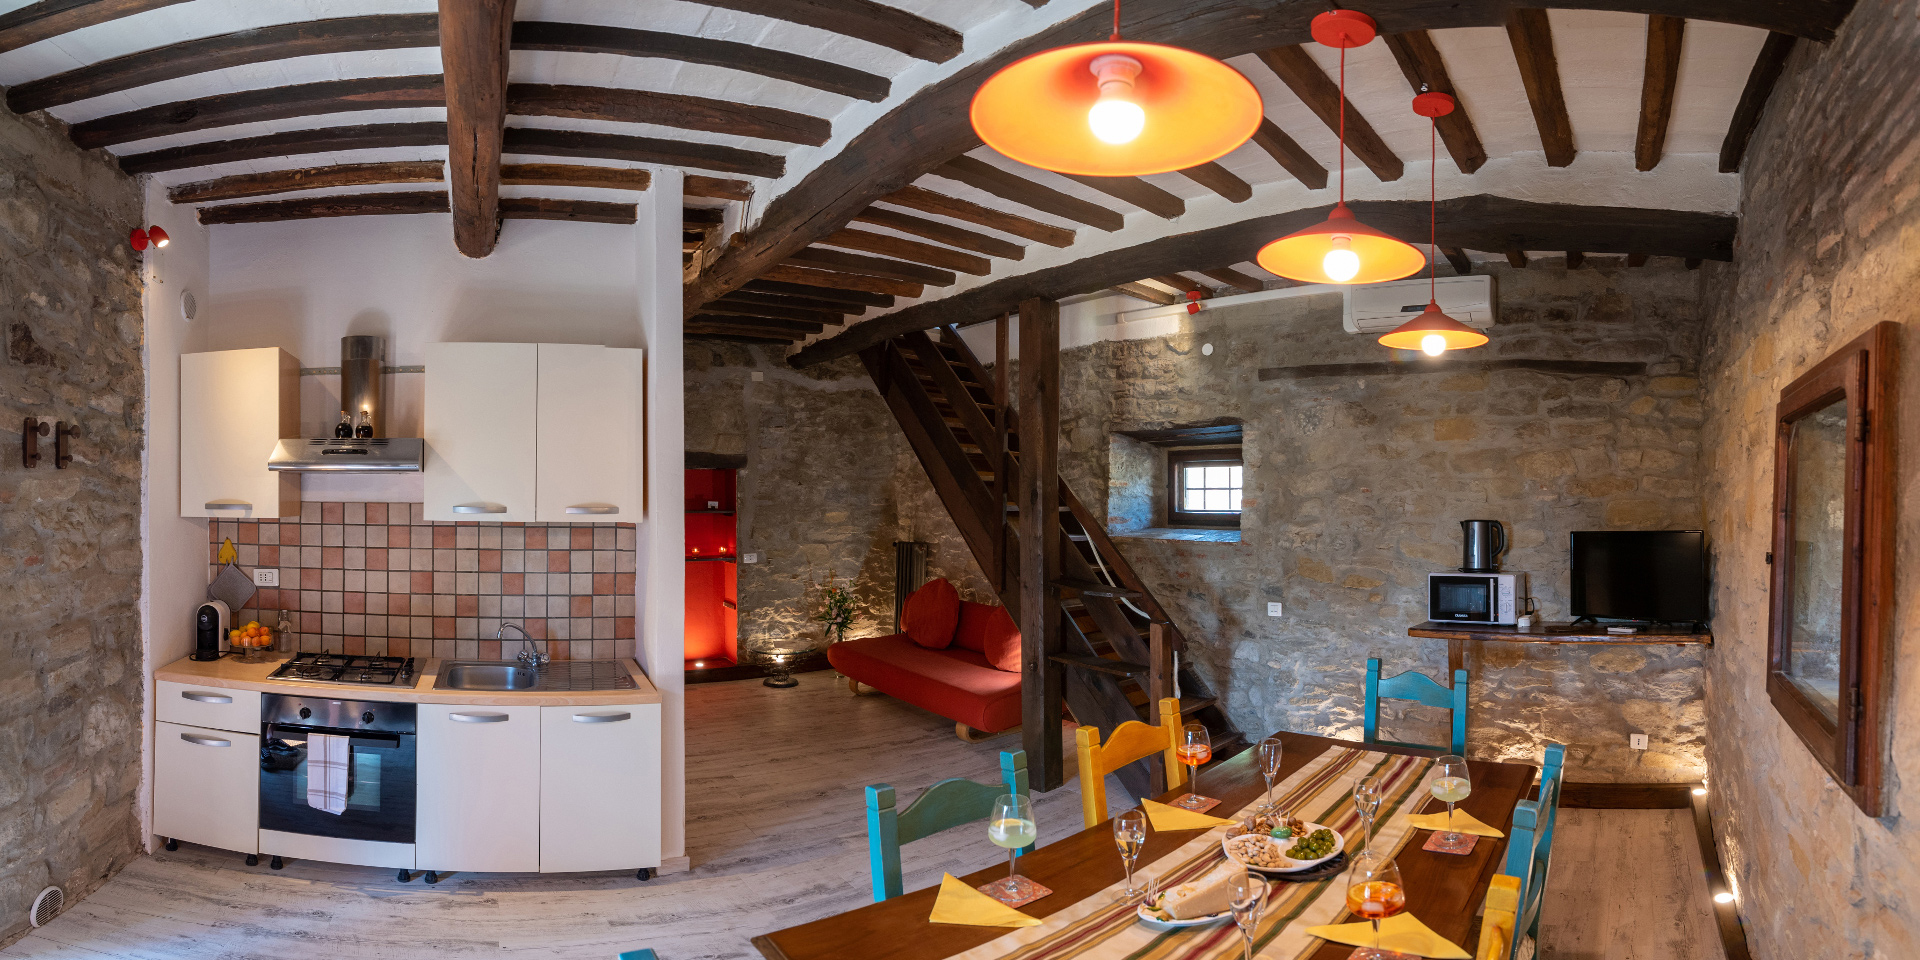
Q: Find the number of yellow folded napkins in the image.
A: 4